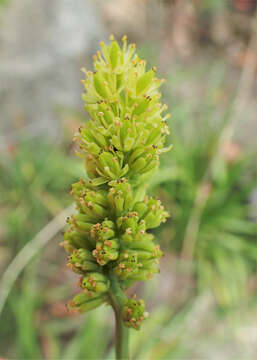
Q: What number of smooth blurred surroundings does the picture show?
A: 1